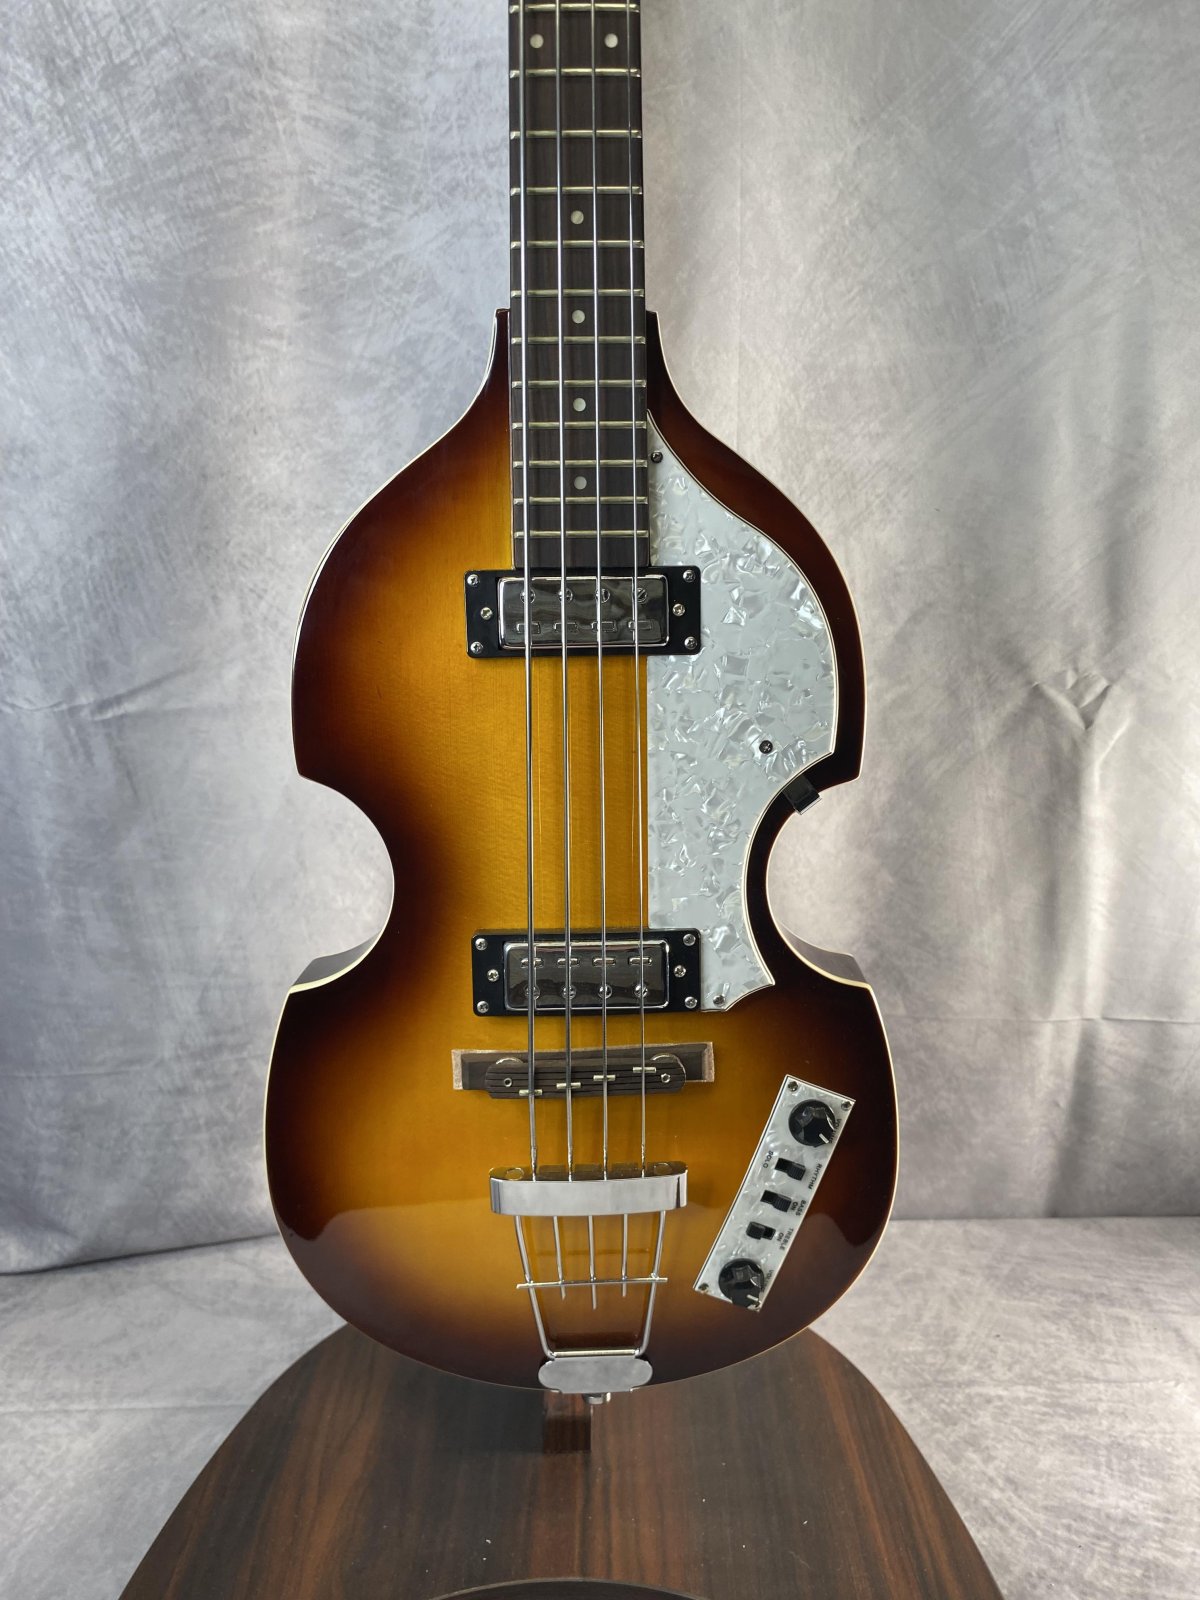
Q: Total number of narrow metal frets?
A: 12